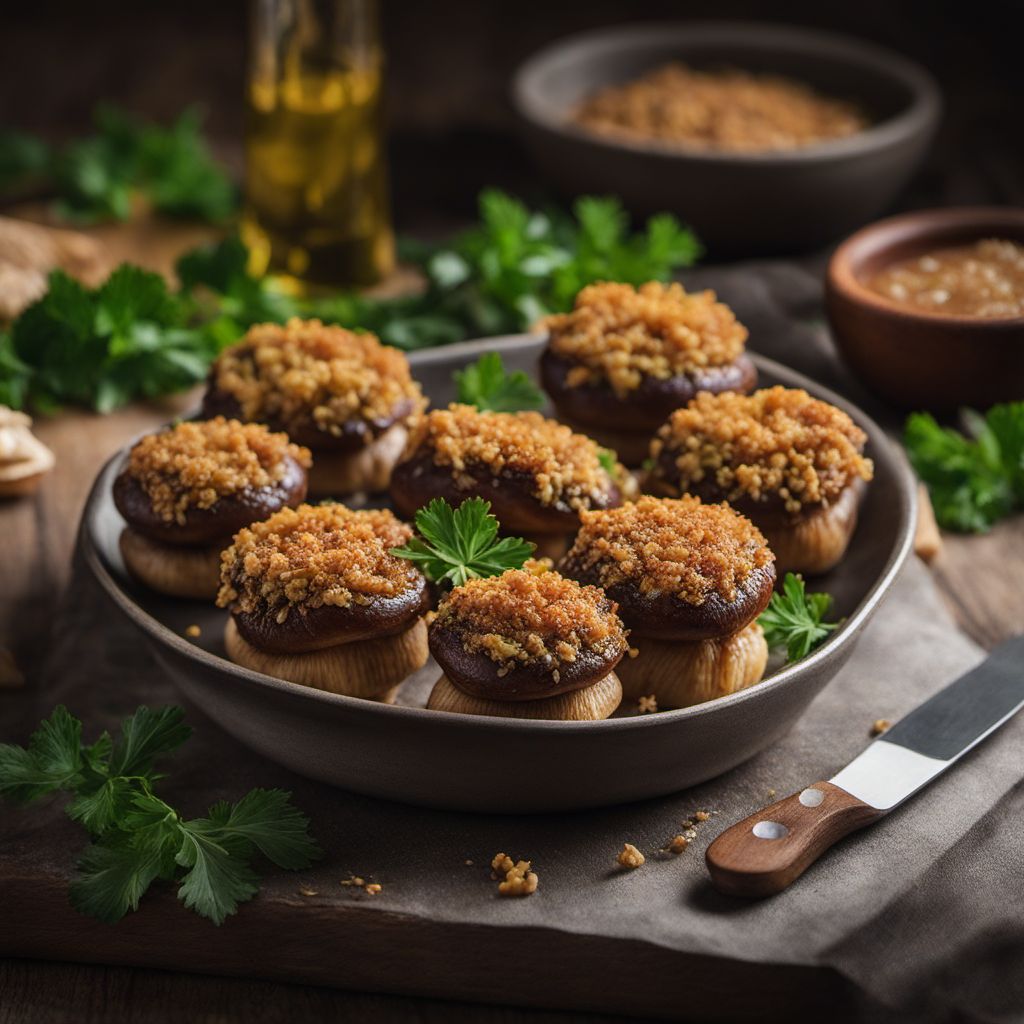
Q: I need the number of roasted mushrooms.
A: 8